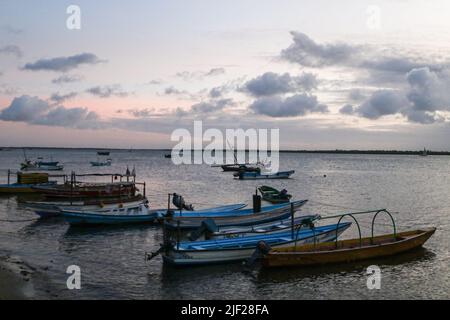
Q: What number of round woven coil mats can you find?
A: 0